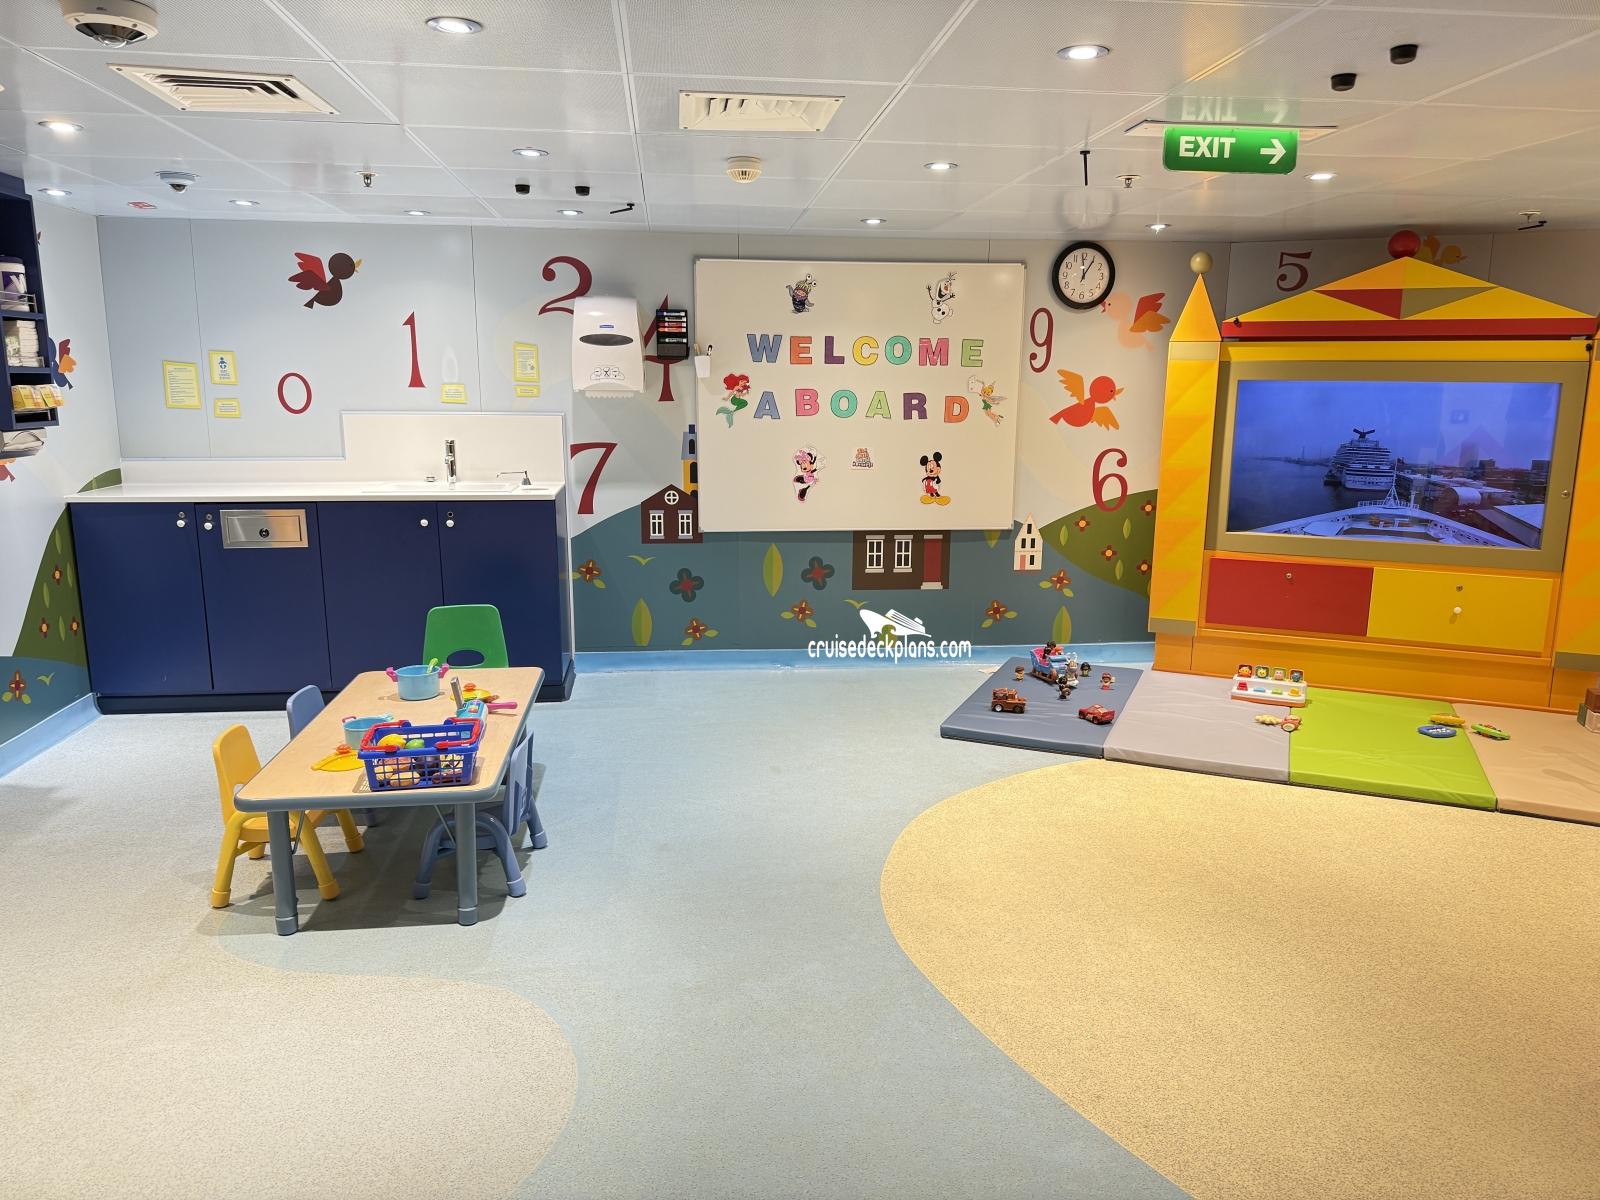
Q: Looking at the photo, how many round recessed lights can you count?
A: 12